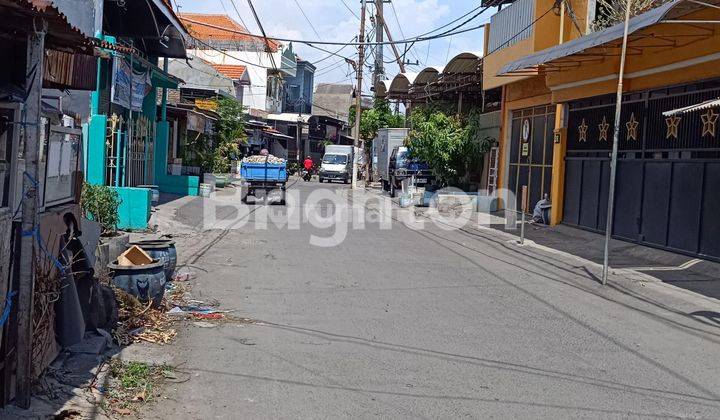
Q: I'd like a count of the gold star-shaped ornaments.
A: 5